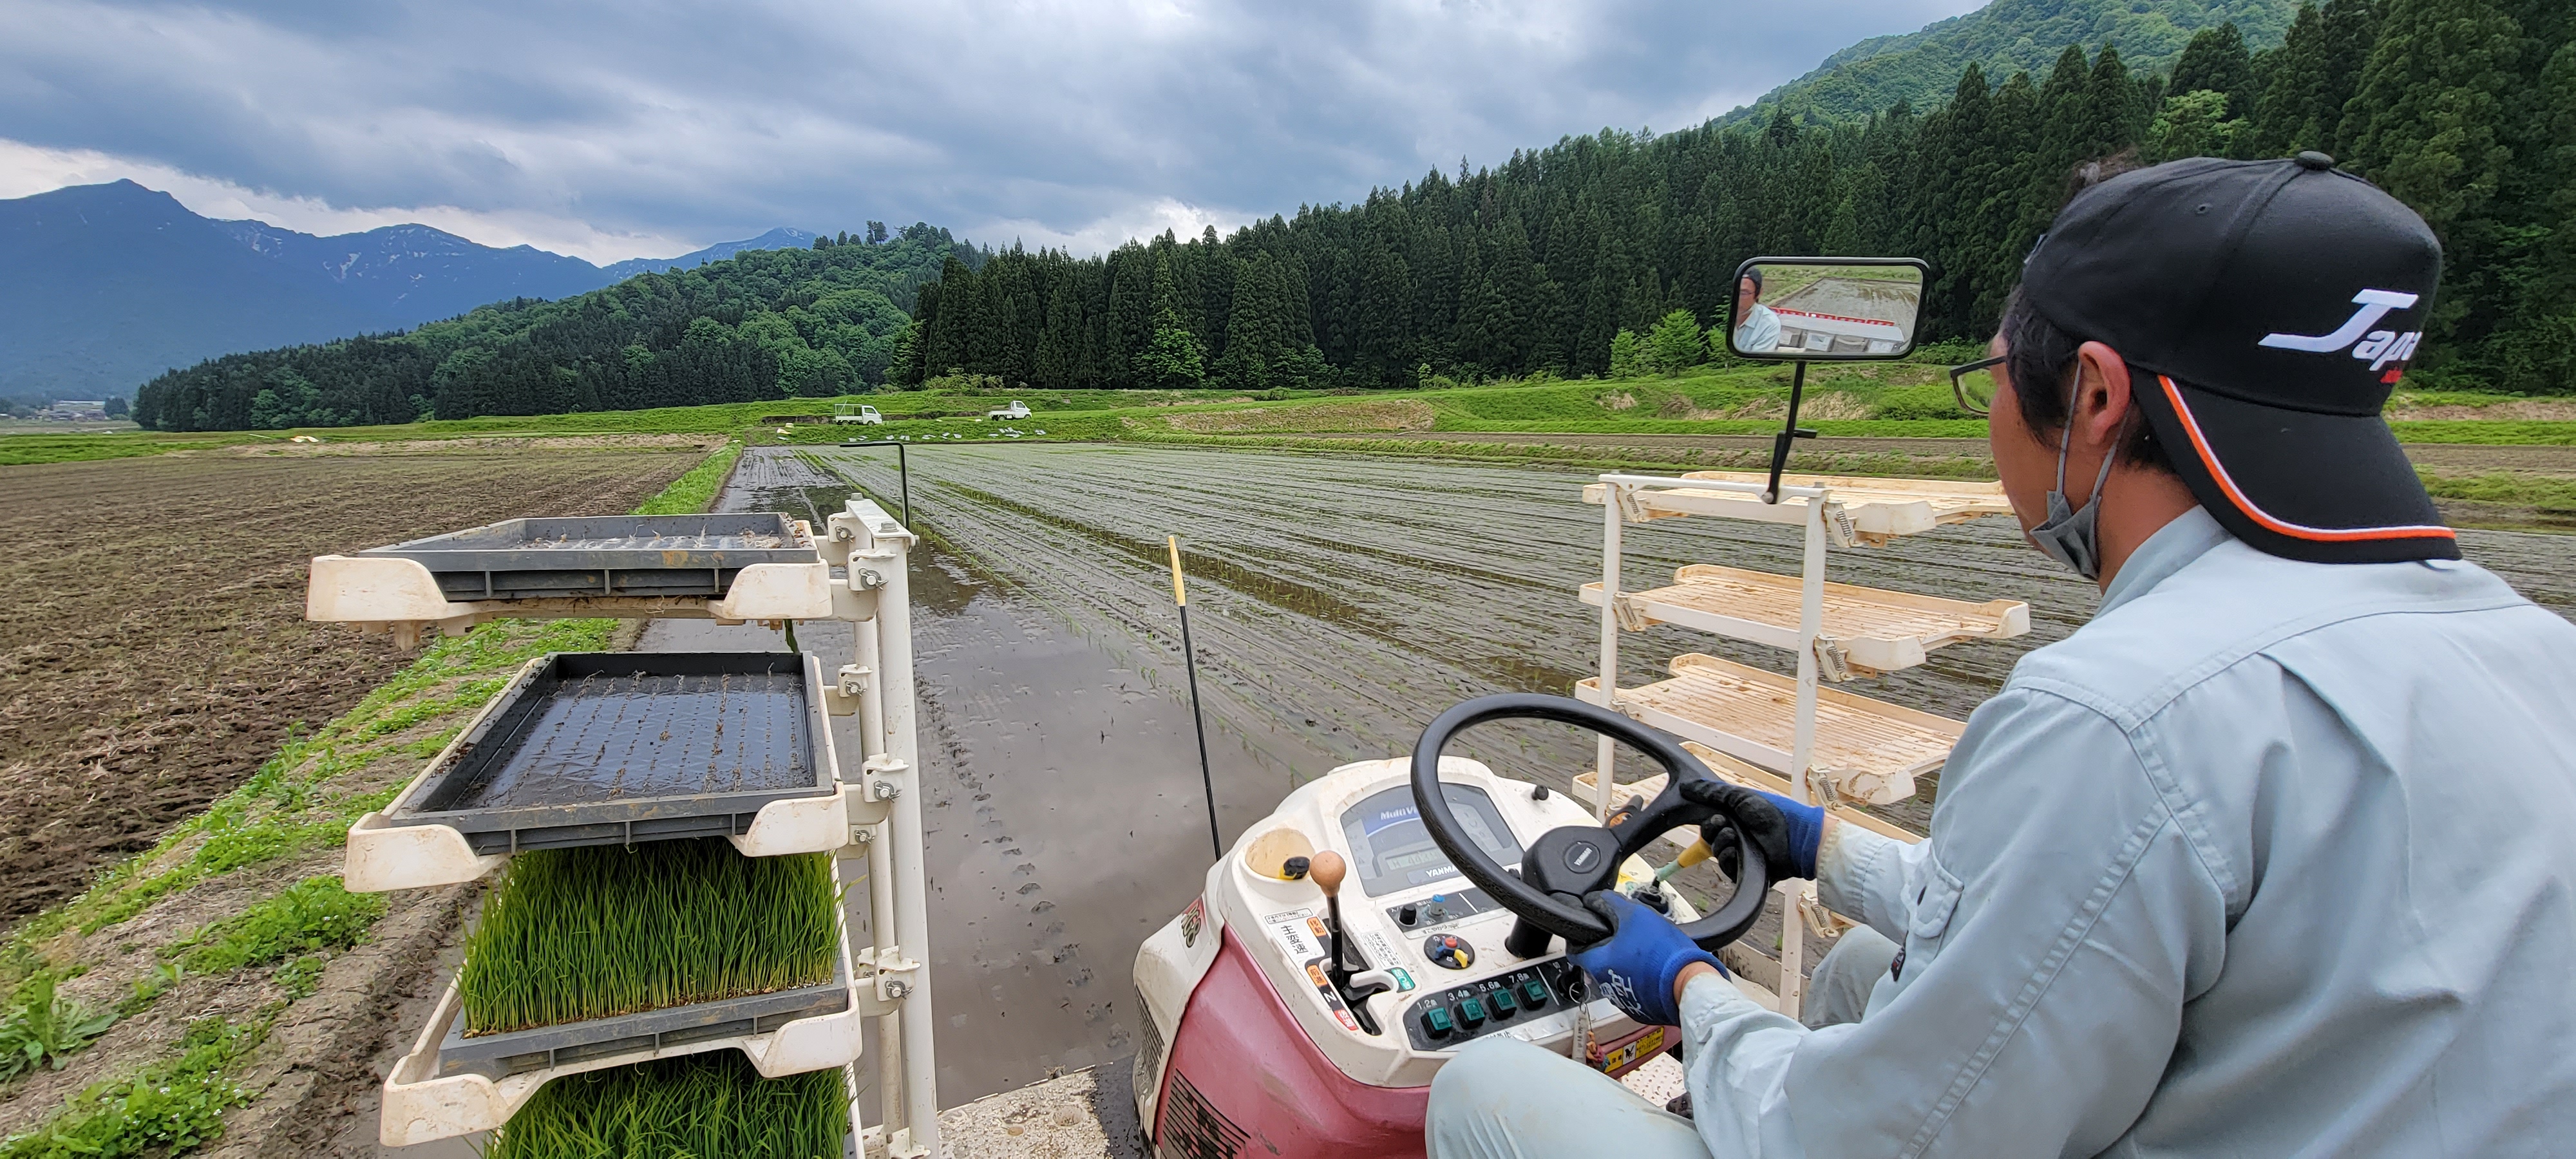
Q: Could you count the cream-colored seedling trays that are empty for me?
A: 4